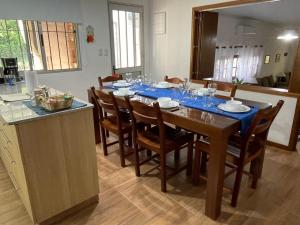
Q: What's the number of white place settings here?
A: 6